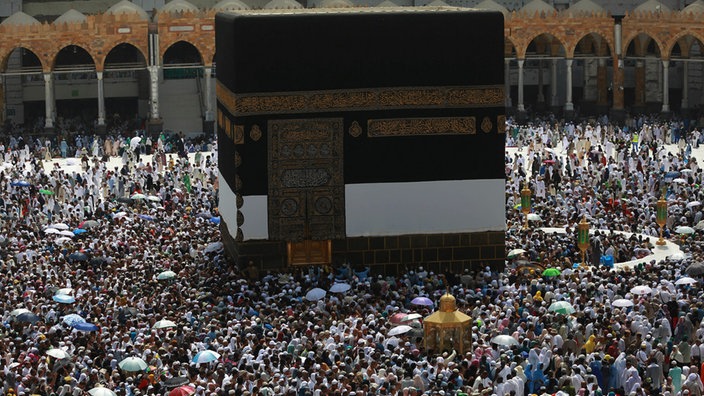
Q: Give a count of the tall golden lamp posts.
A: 3